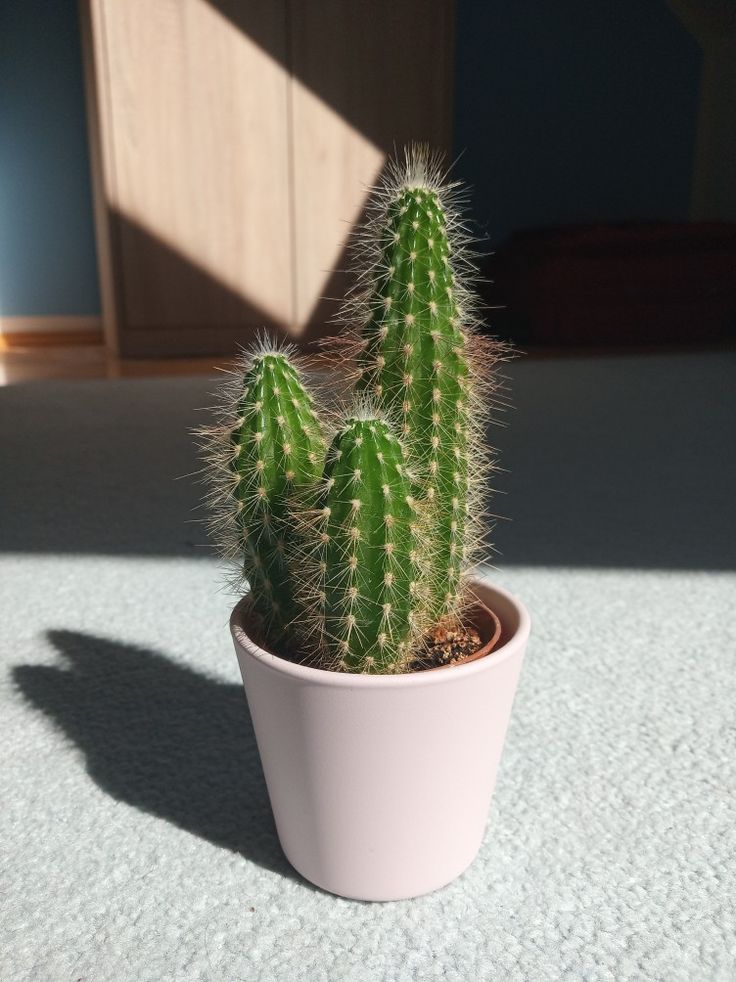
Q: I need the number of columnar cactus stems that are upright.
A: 3